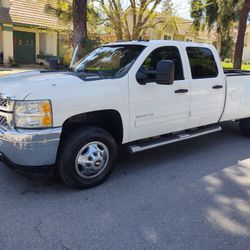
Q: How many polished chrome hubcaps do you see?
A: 1